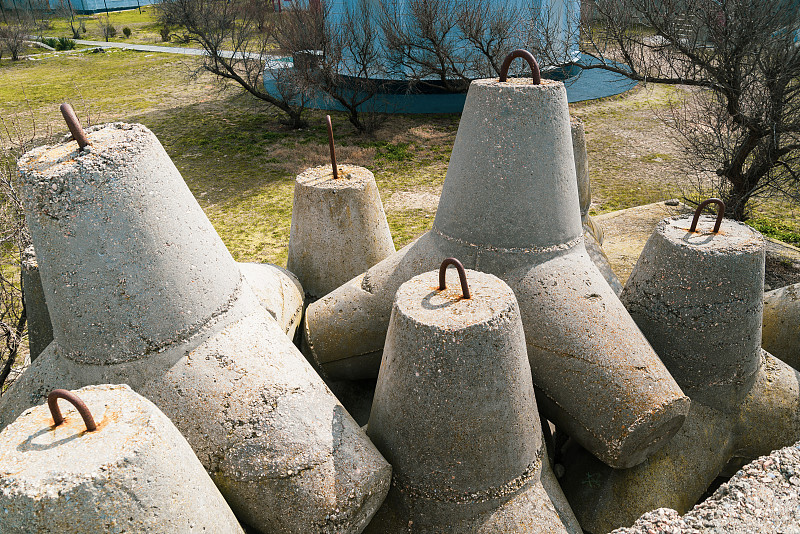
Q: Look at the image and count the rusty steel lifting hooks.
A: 6